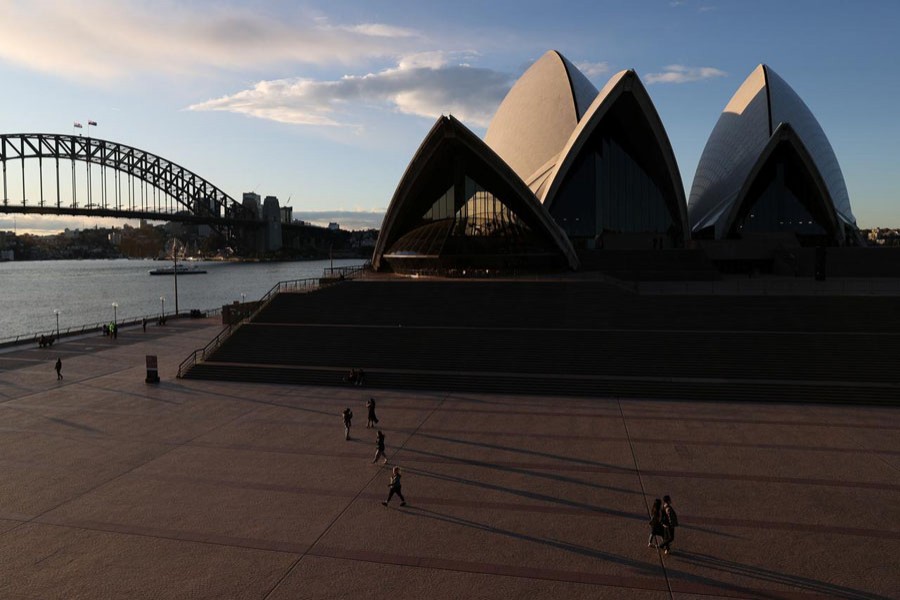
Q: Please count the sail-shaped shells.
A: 5